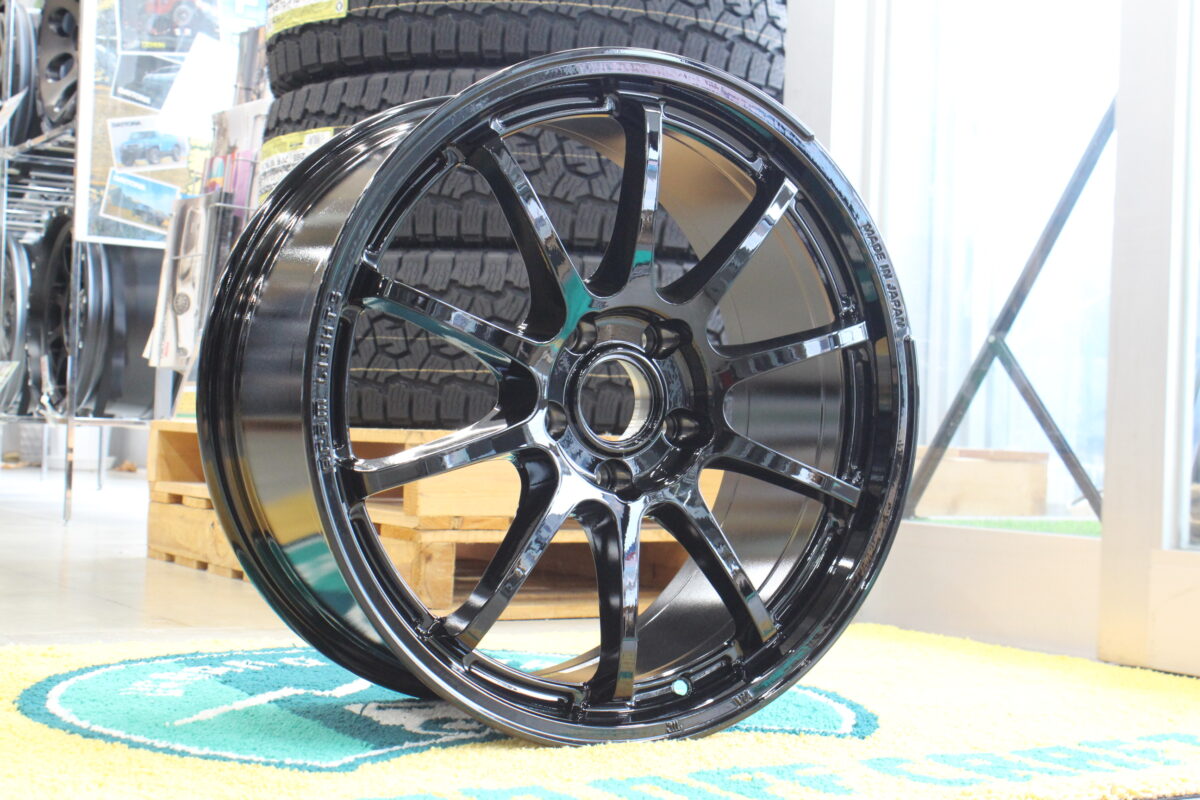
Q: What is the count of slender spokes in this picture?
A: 10